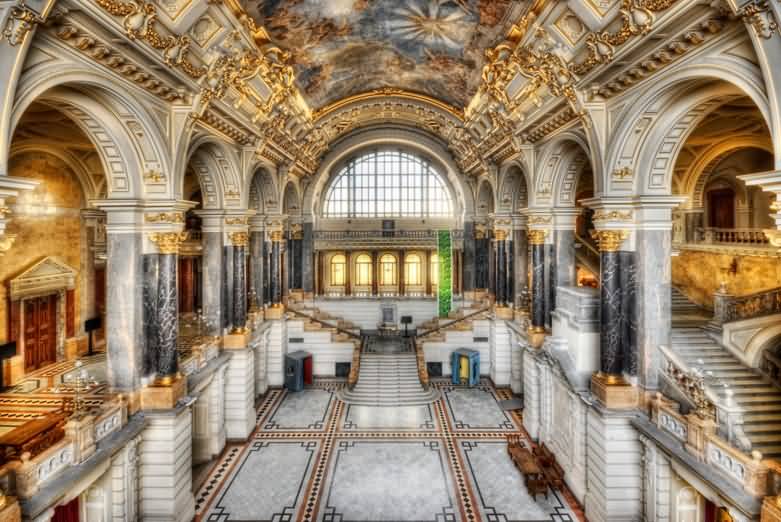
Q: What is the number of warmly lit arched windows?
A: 5